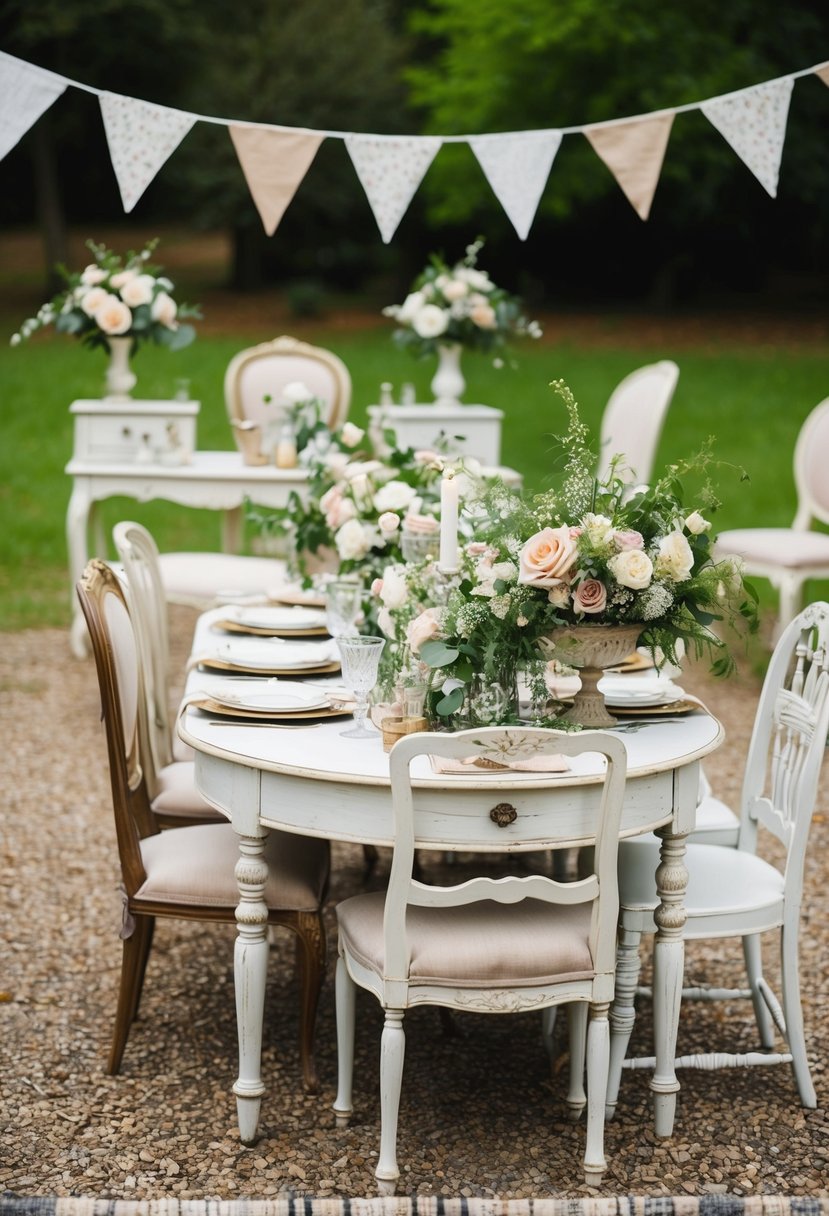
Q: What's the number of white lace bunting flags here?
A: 2